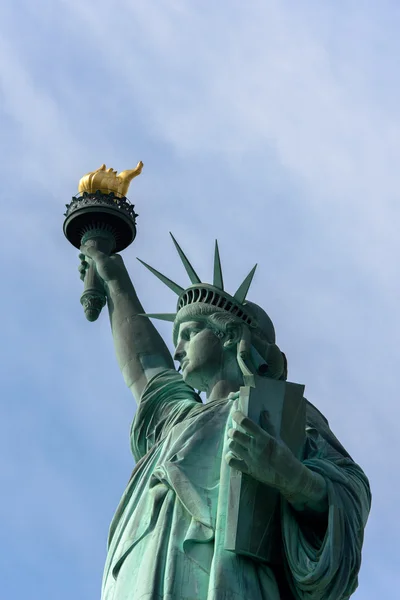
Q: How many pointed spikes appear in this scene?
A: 5